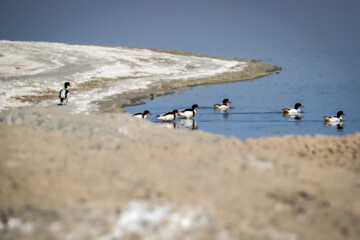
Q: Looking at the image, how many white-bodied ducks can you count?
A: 7